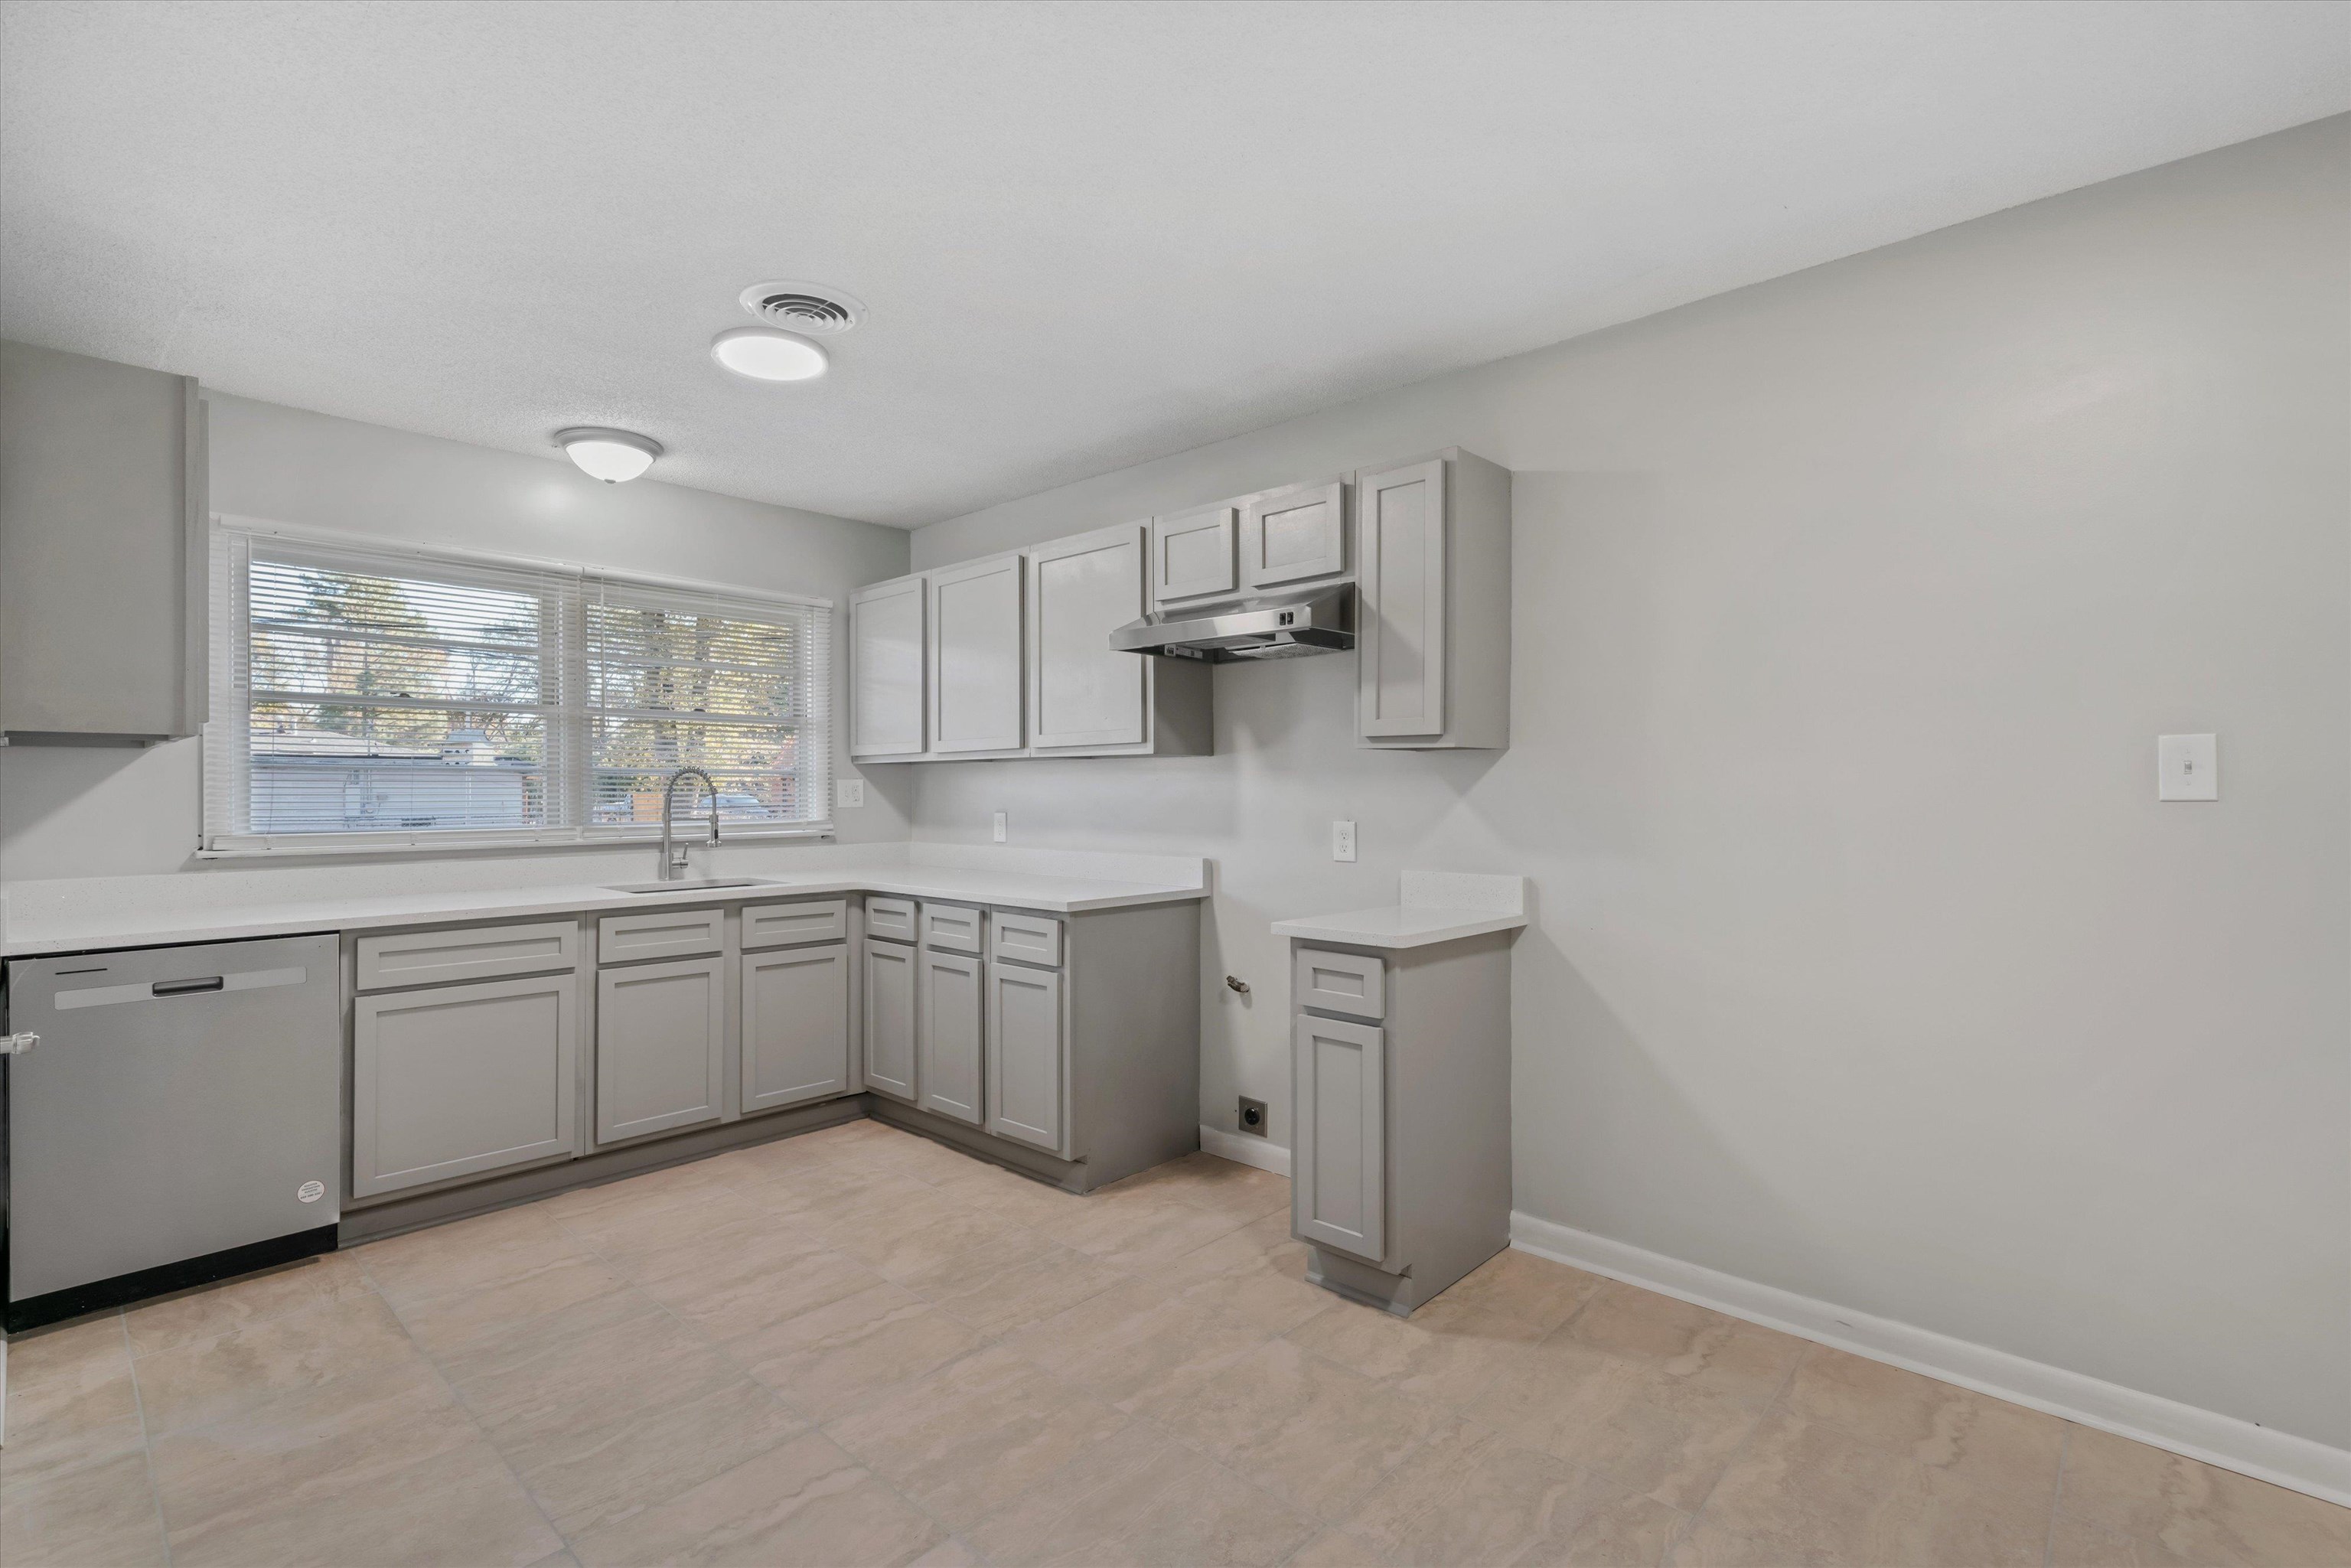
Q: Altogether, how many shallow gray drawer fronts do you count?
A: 7